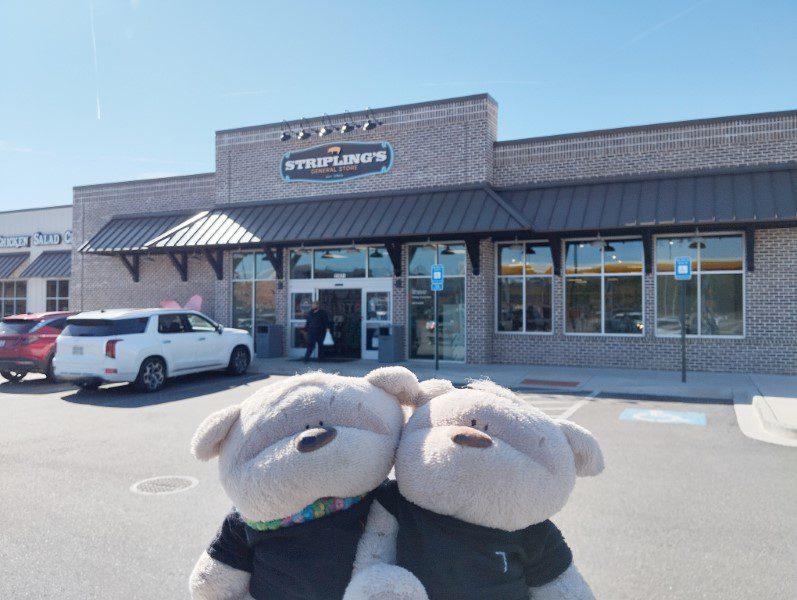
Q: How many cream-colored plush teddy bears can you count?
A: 2